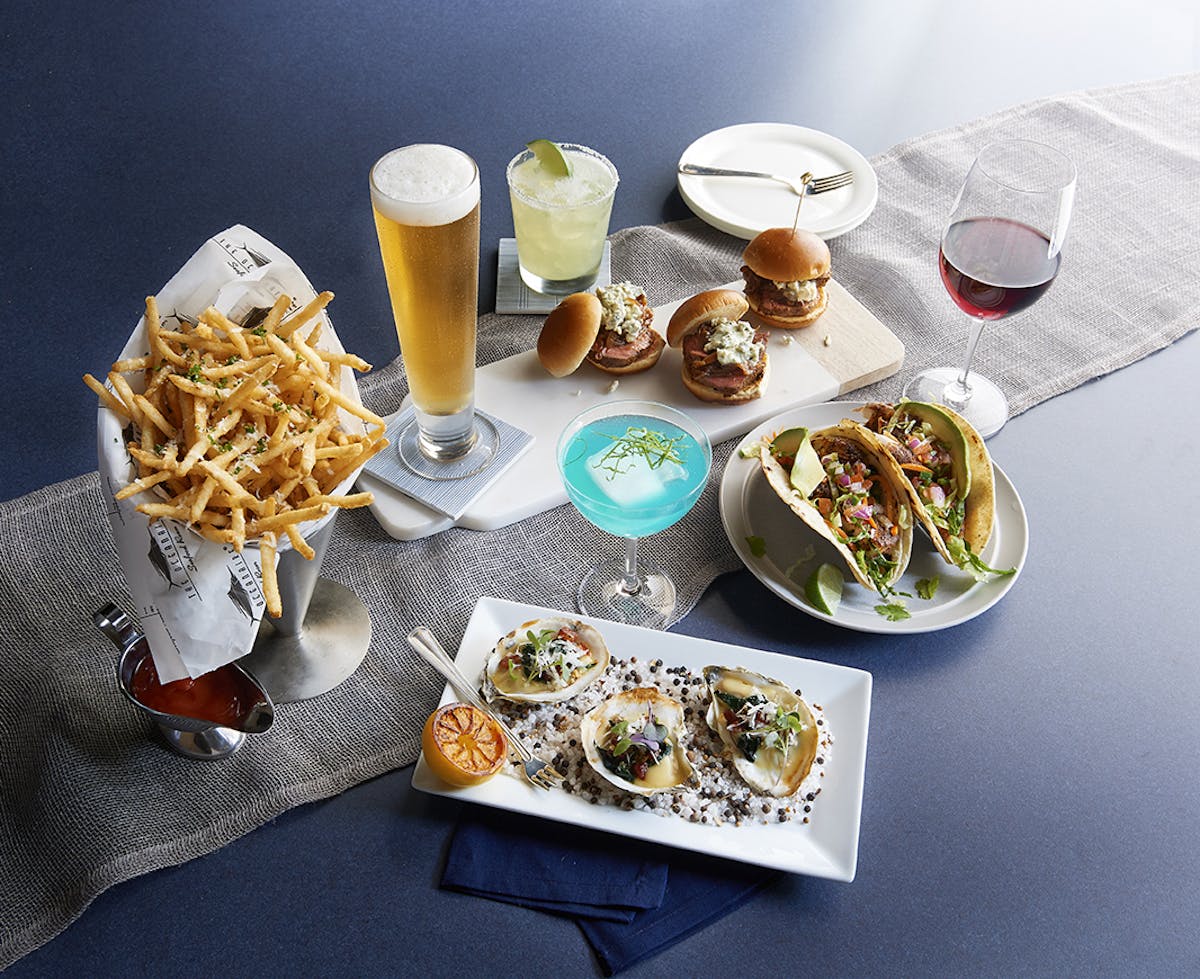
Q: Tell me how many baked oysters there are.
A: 3